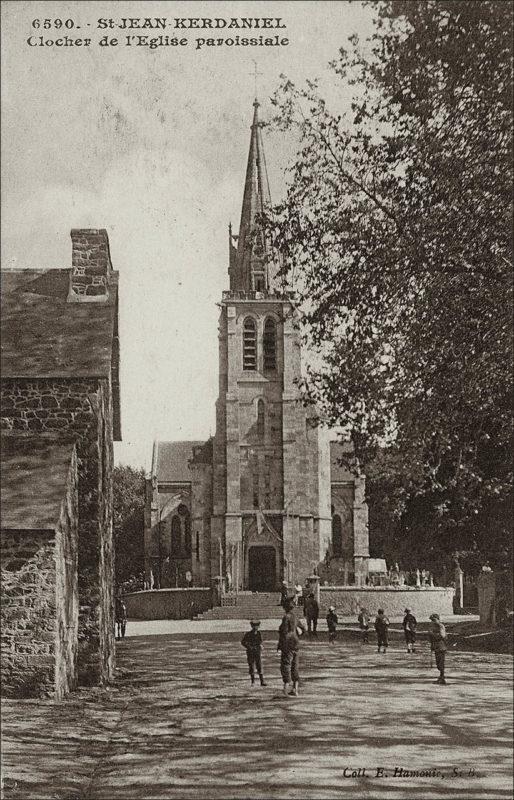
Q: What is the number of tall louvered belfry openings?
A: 2